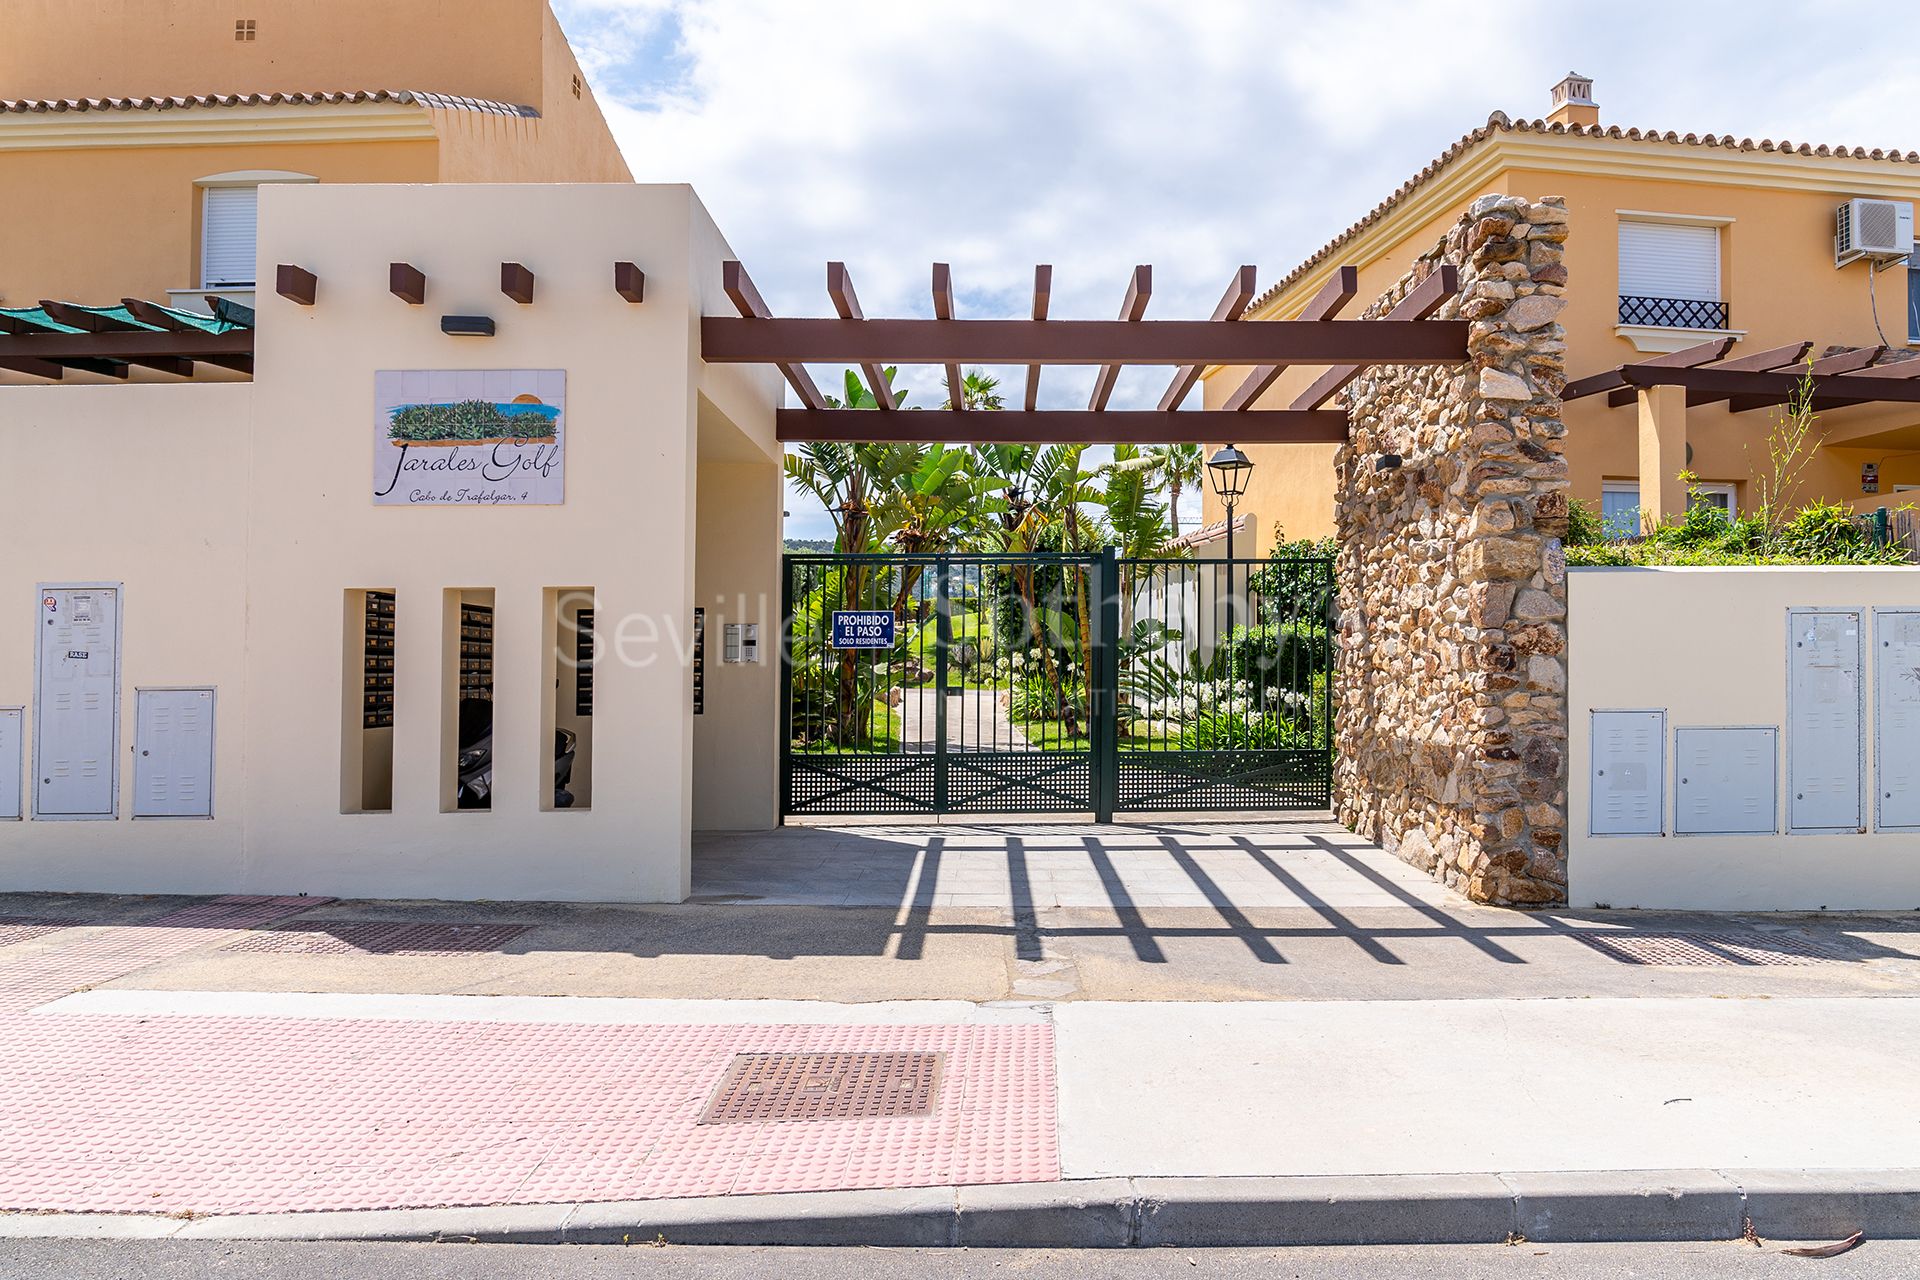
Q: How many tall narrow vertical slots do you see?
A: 3